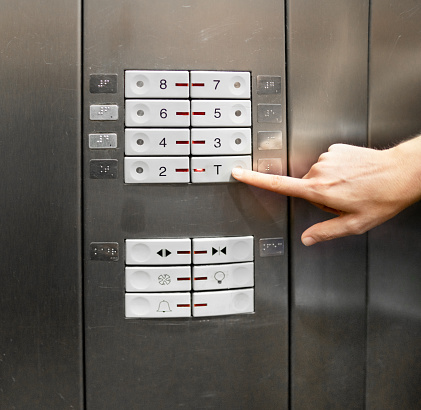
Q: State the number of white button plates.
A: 14